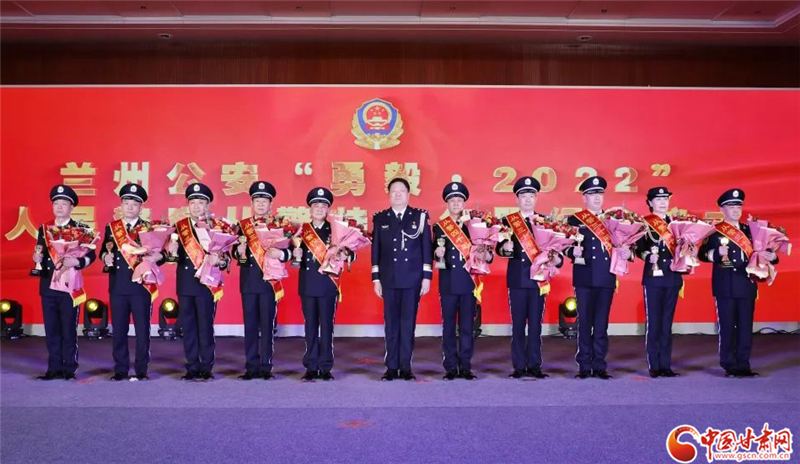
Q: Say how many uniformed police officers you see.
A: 11